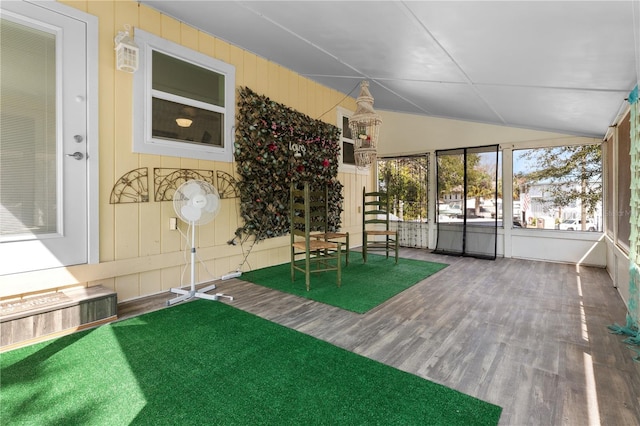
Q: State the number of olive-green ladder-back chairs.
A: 3